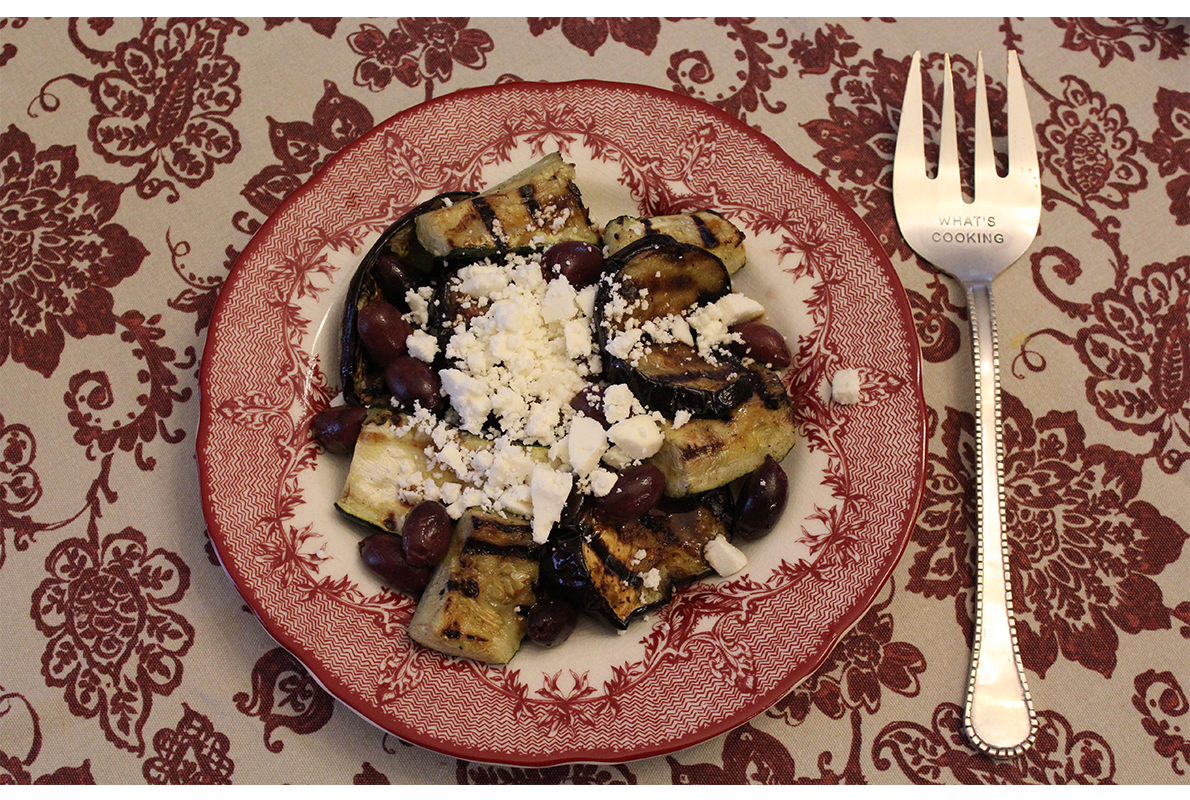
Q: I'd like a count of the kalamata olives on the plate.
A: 12